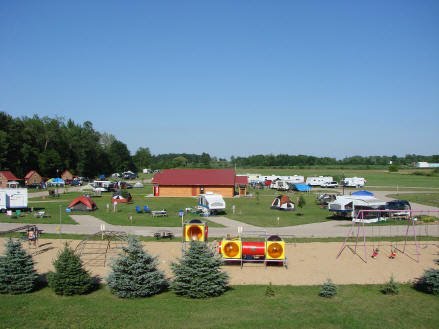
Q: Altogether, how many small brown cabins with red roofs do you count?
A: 3